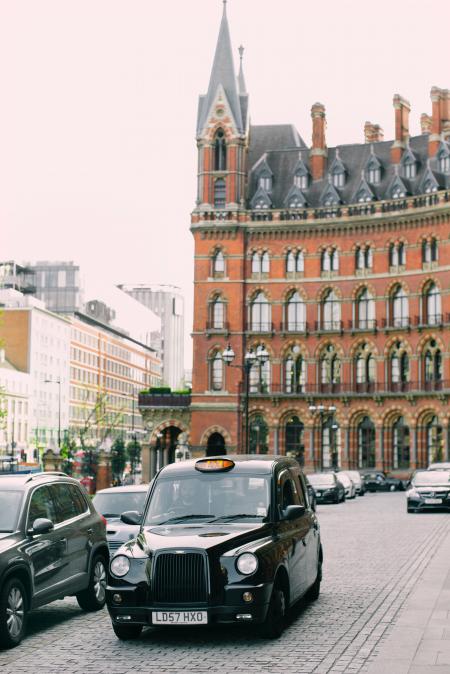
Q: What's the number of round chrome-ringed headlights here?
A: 2